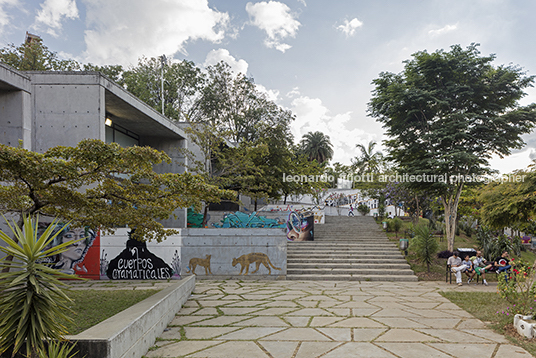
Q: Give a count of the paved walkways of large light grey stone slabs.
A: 1